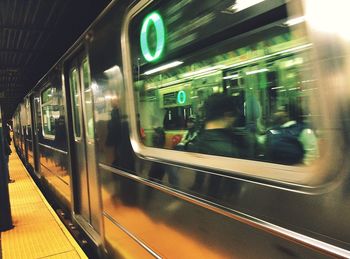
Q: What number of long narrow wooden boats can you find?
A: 0